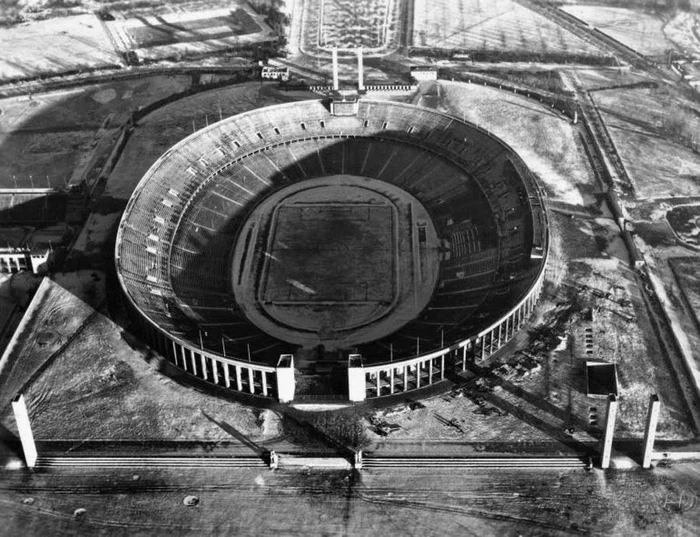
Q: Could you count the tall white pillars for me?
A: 5